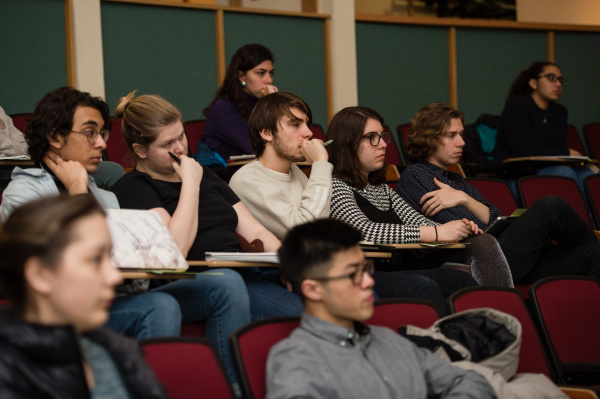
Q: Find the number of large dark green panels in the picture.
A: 6